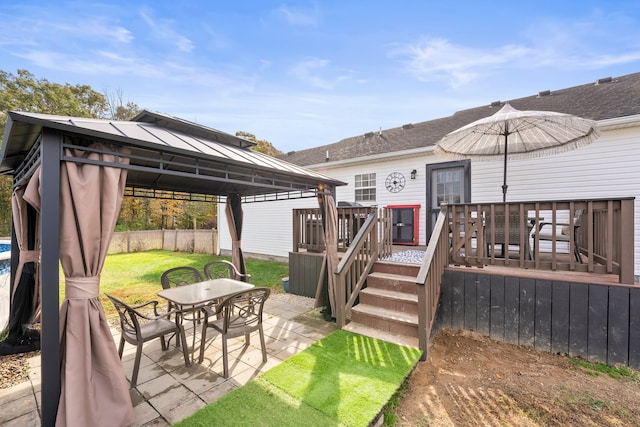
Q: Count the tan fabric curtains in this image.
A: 4